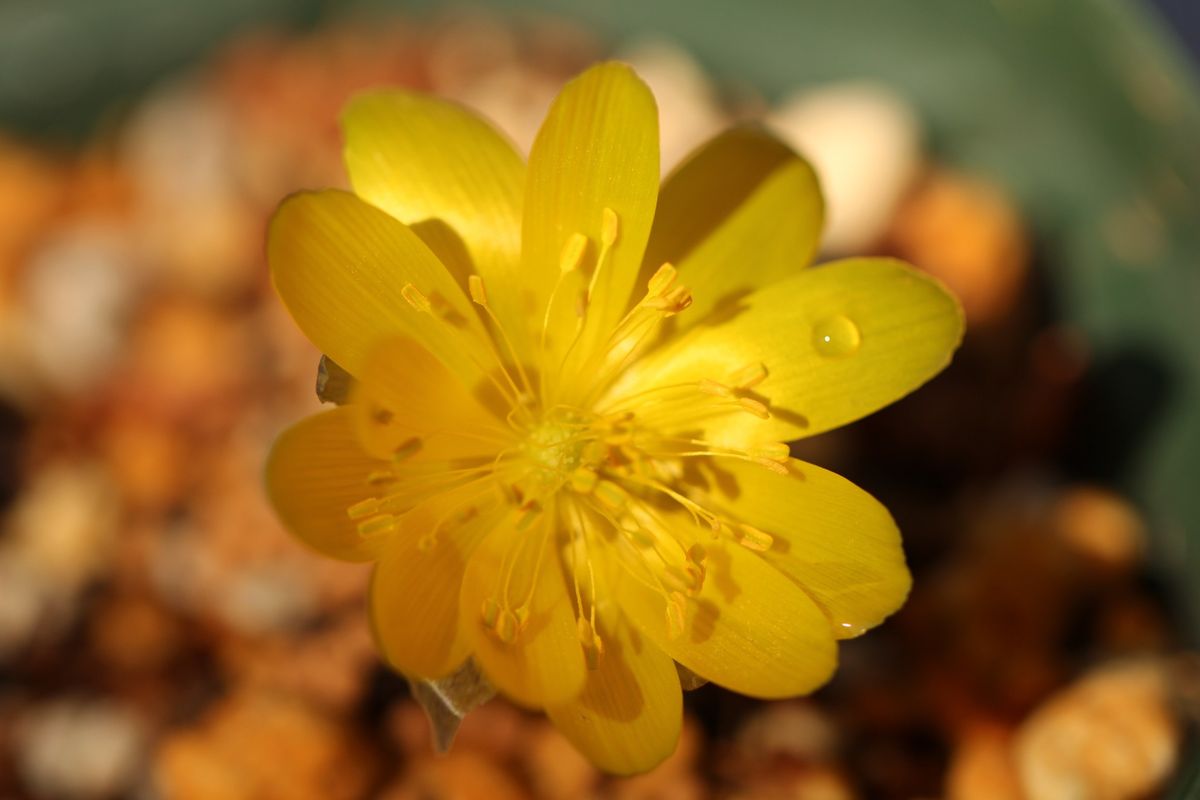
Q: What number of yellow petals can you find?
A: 12